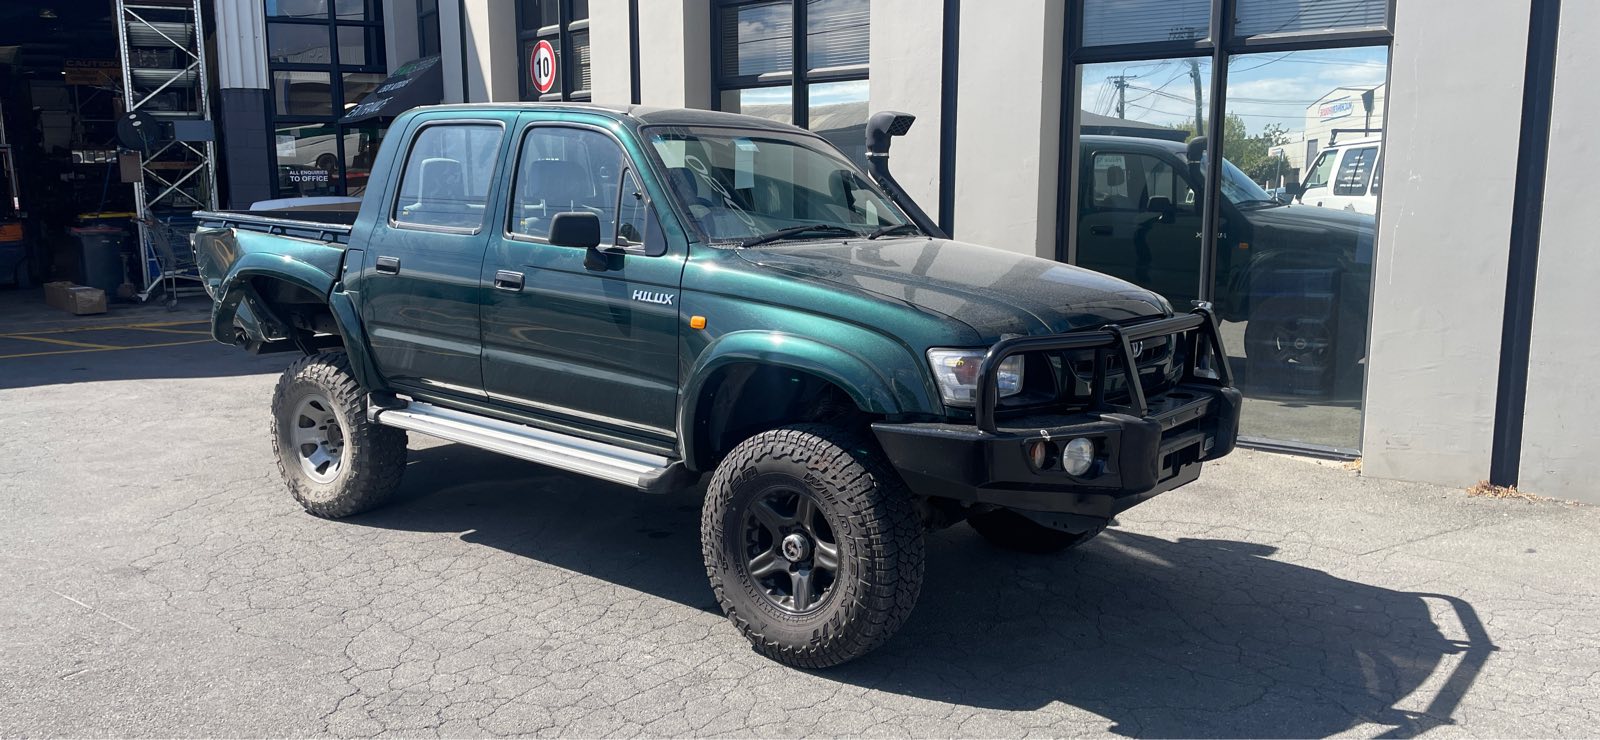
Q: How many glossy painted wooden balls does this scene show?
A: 0